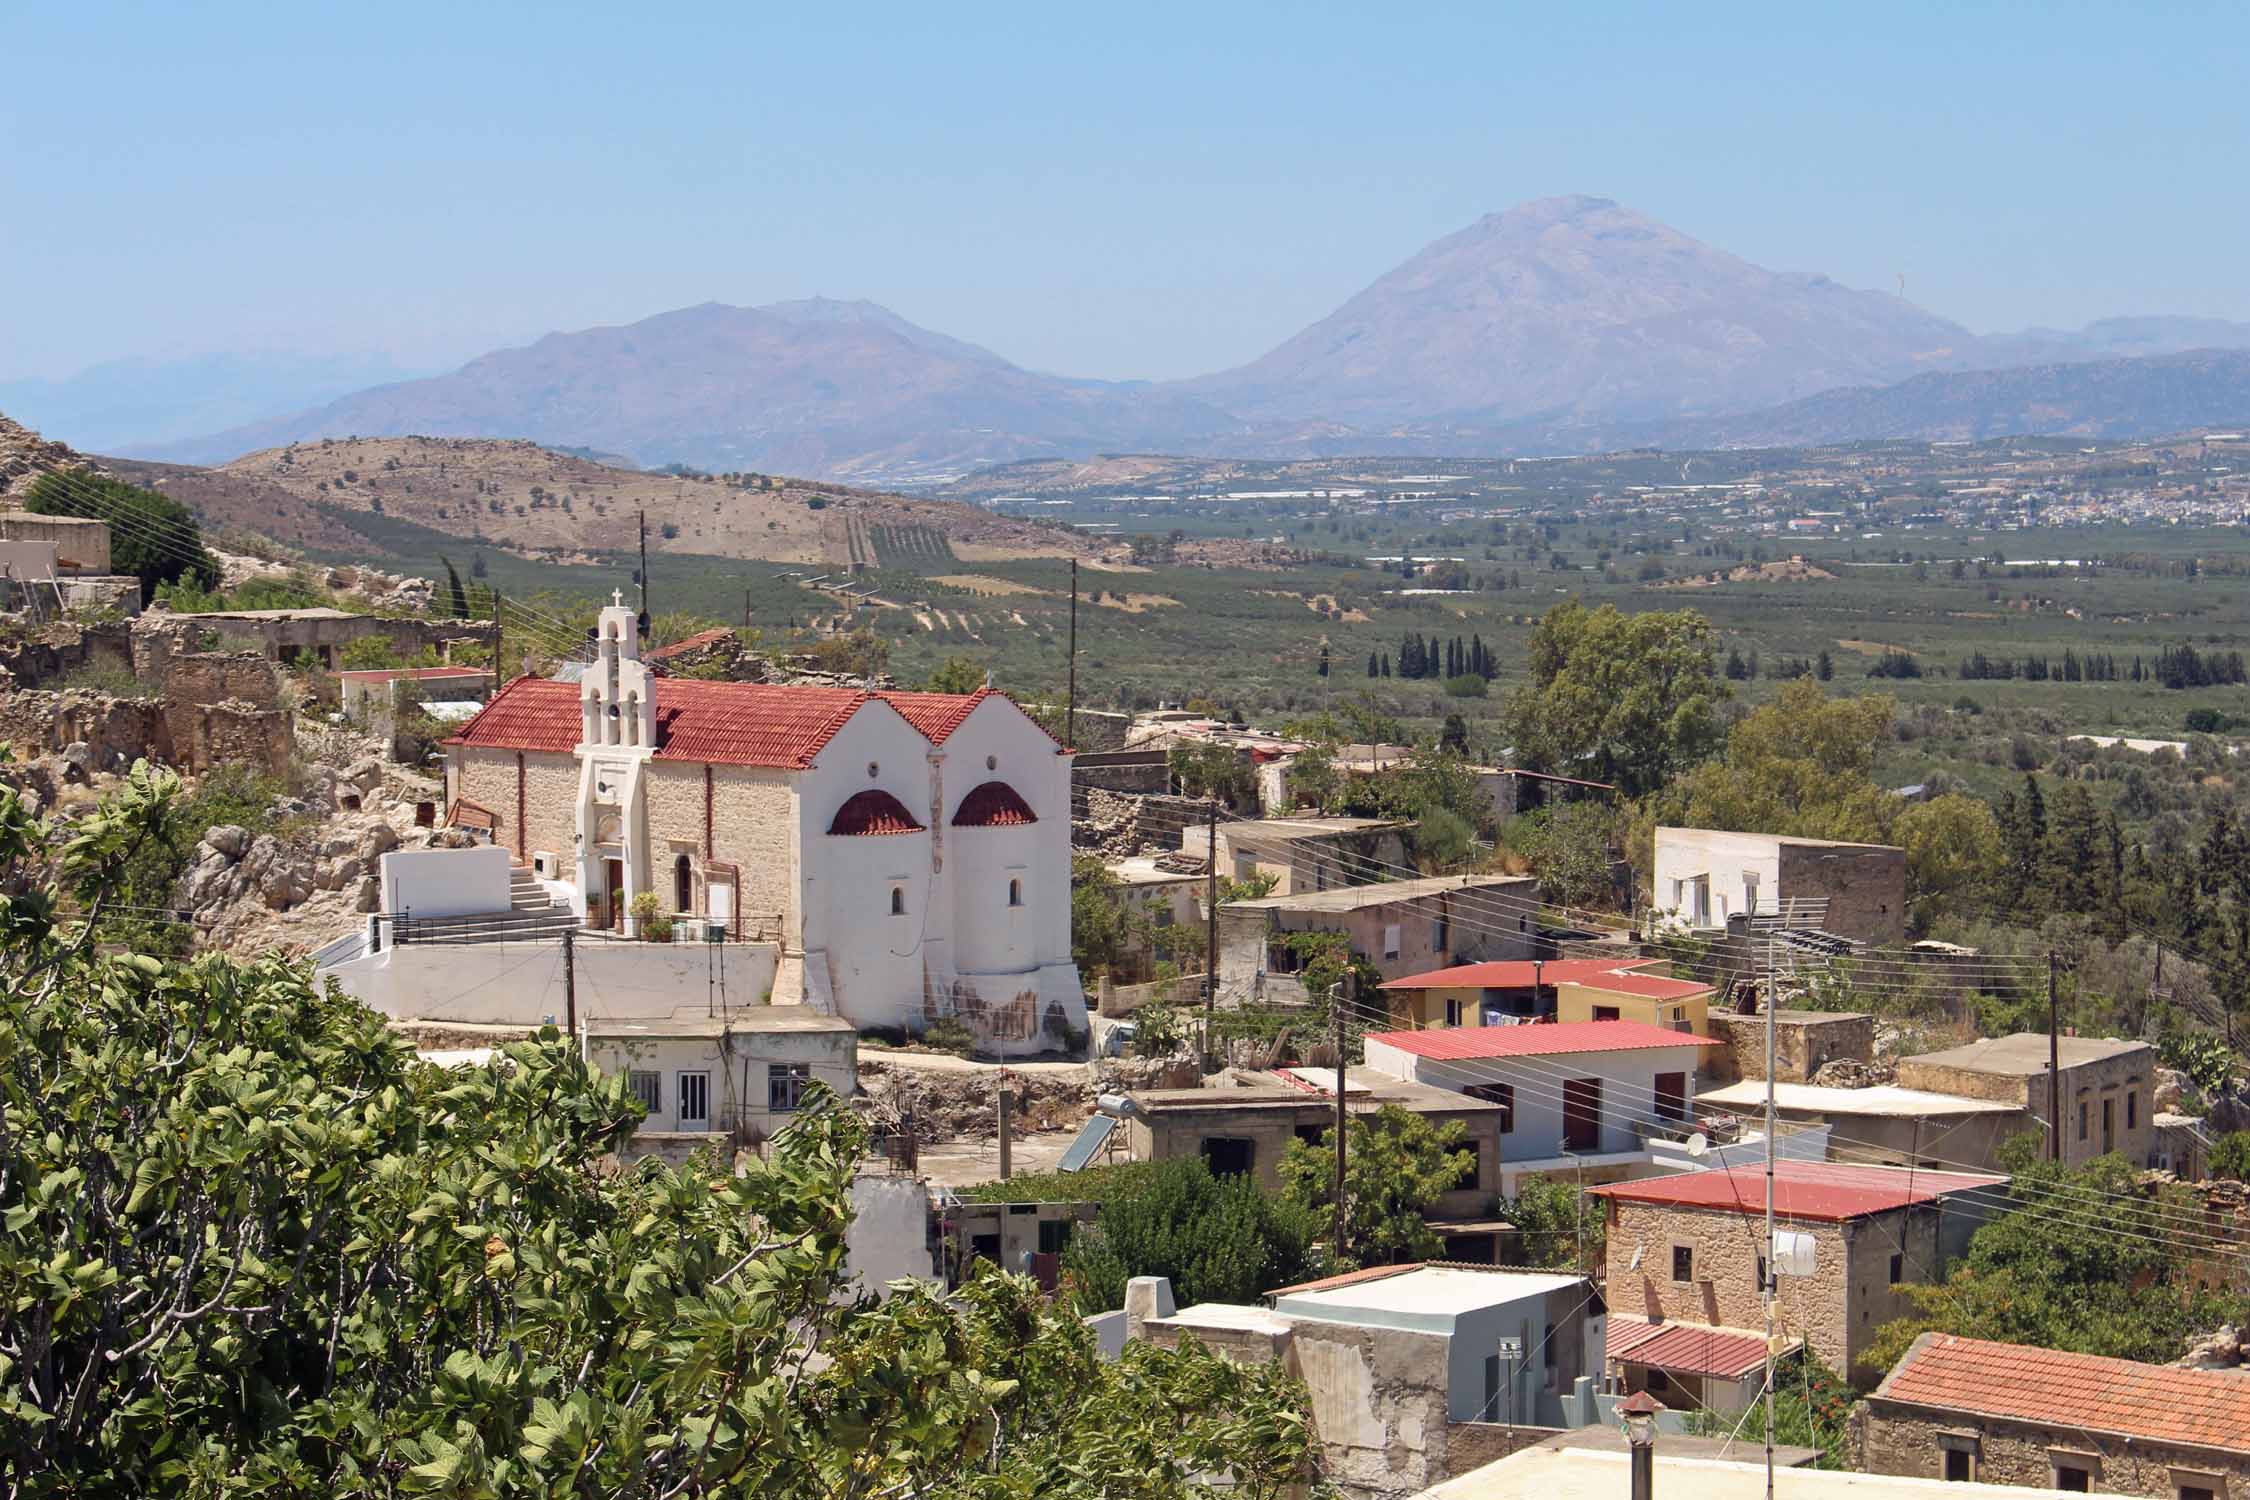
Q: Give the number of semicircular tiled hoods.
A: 2